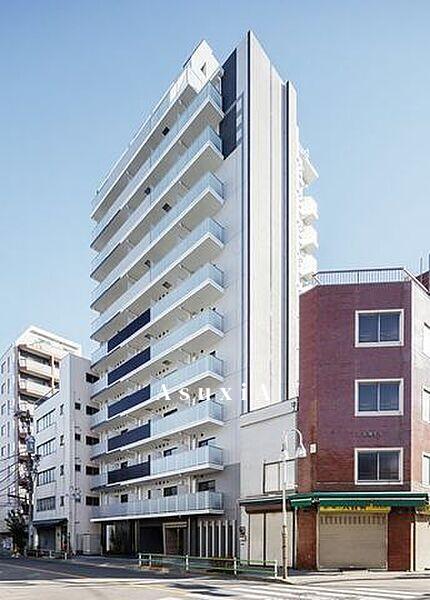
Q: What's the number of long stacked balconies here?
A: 11